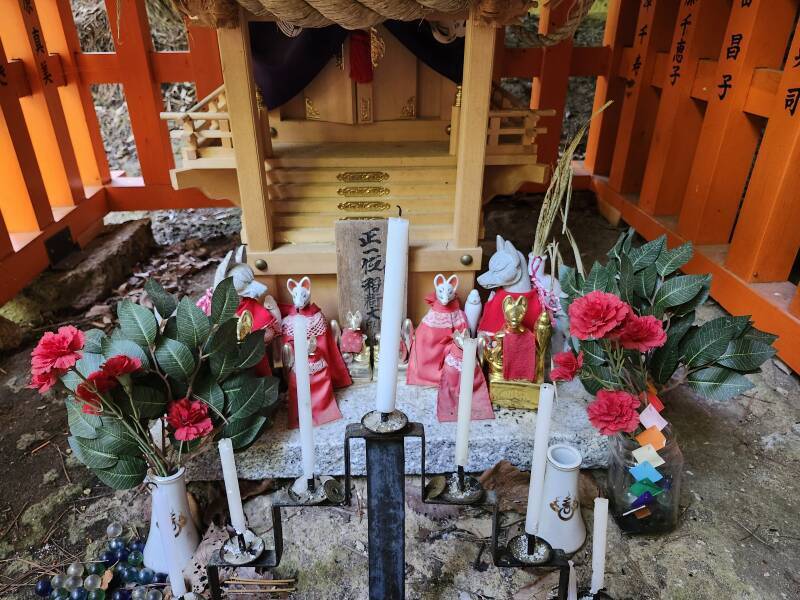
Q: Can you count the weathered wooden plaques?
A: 1